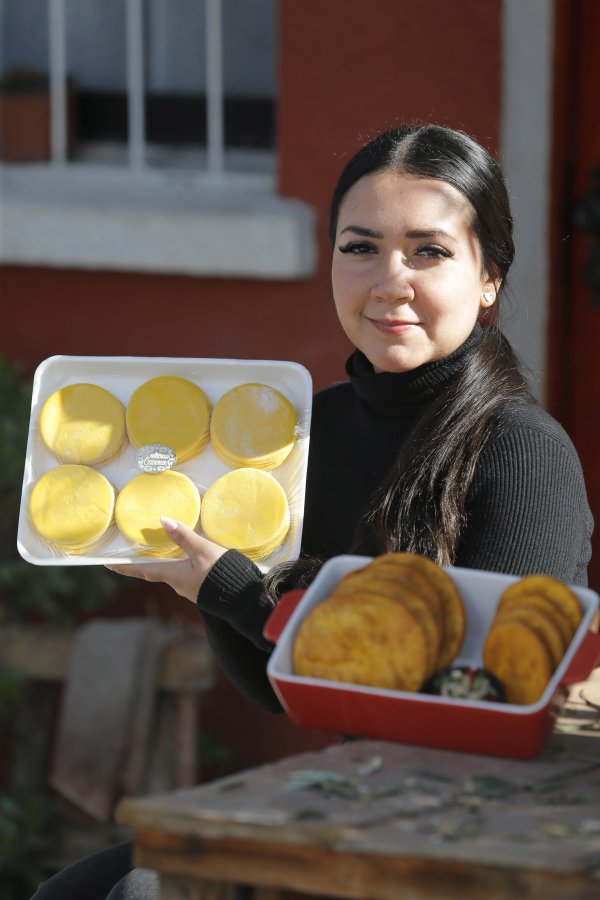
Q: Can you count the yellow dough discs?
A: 6